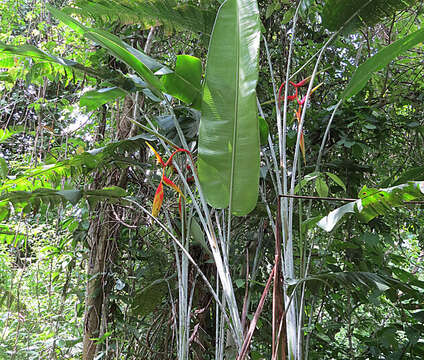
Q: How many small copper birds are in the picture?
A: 0